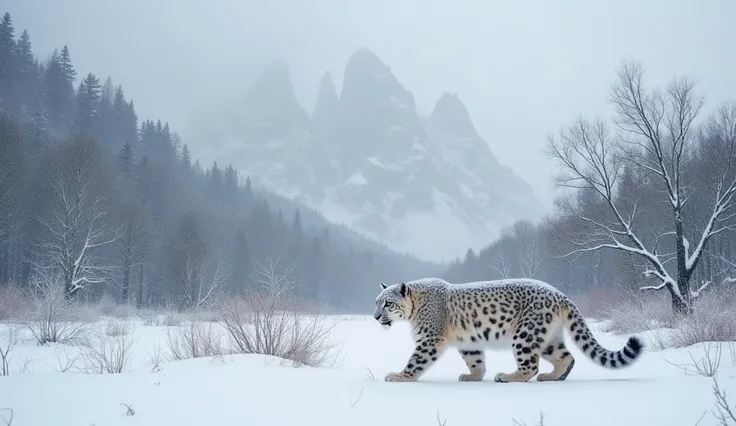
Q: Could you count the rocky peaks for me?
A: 4